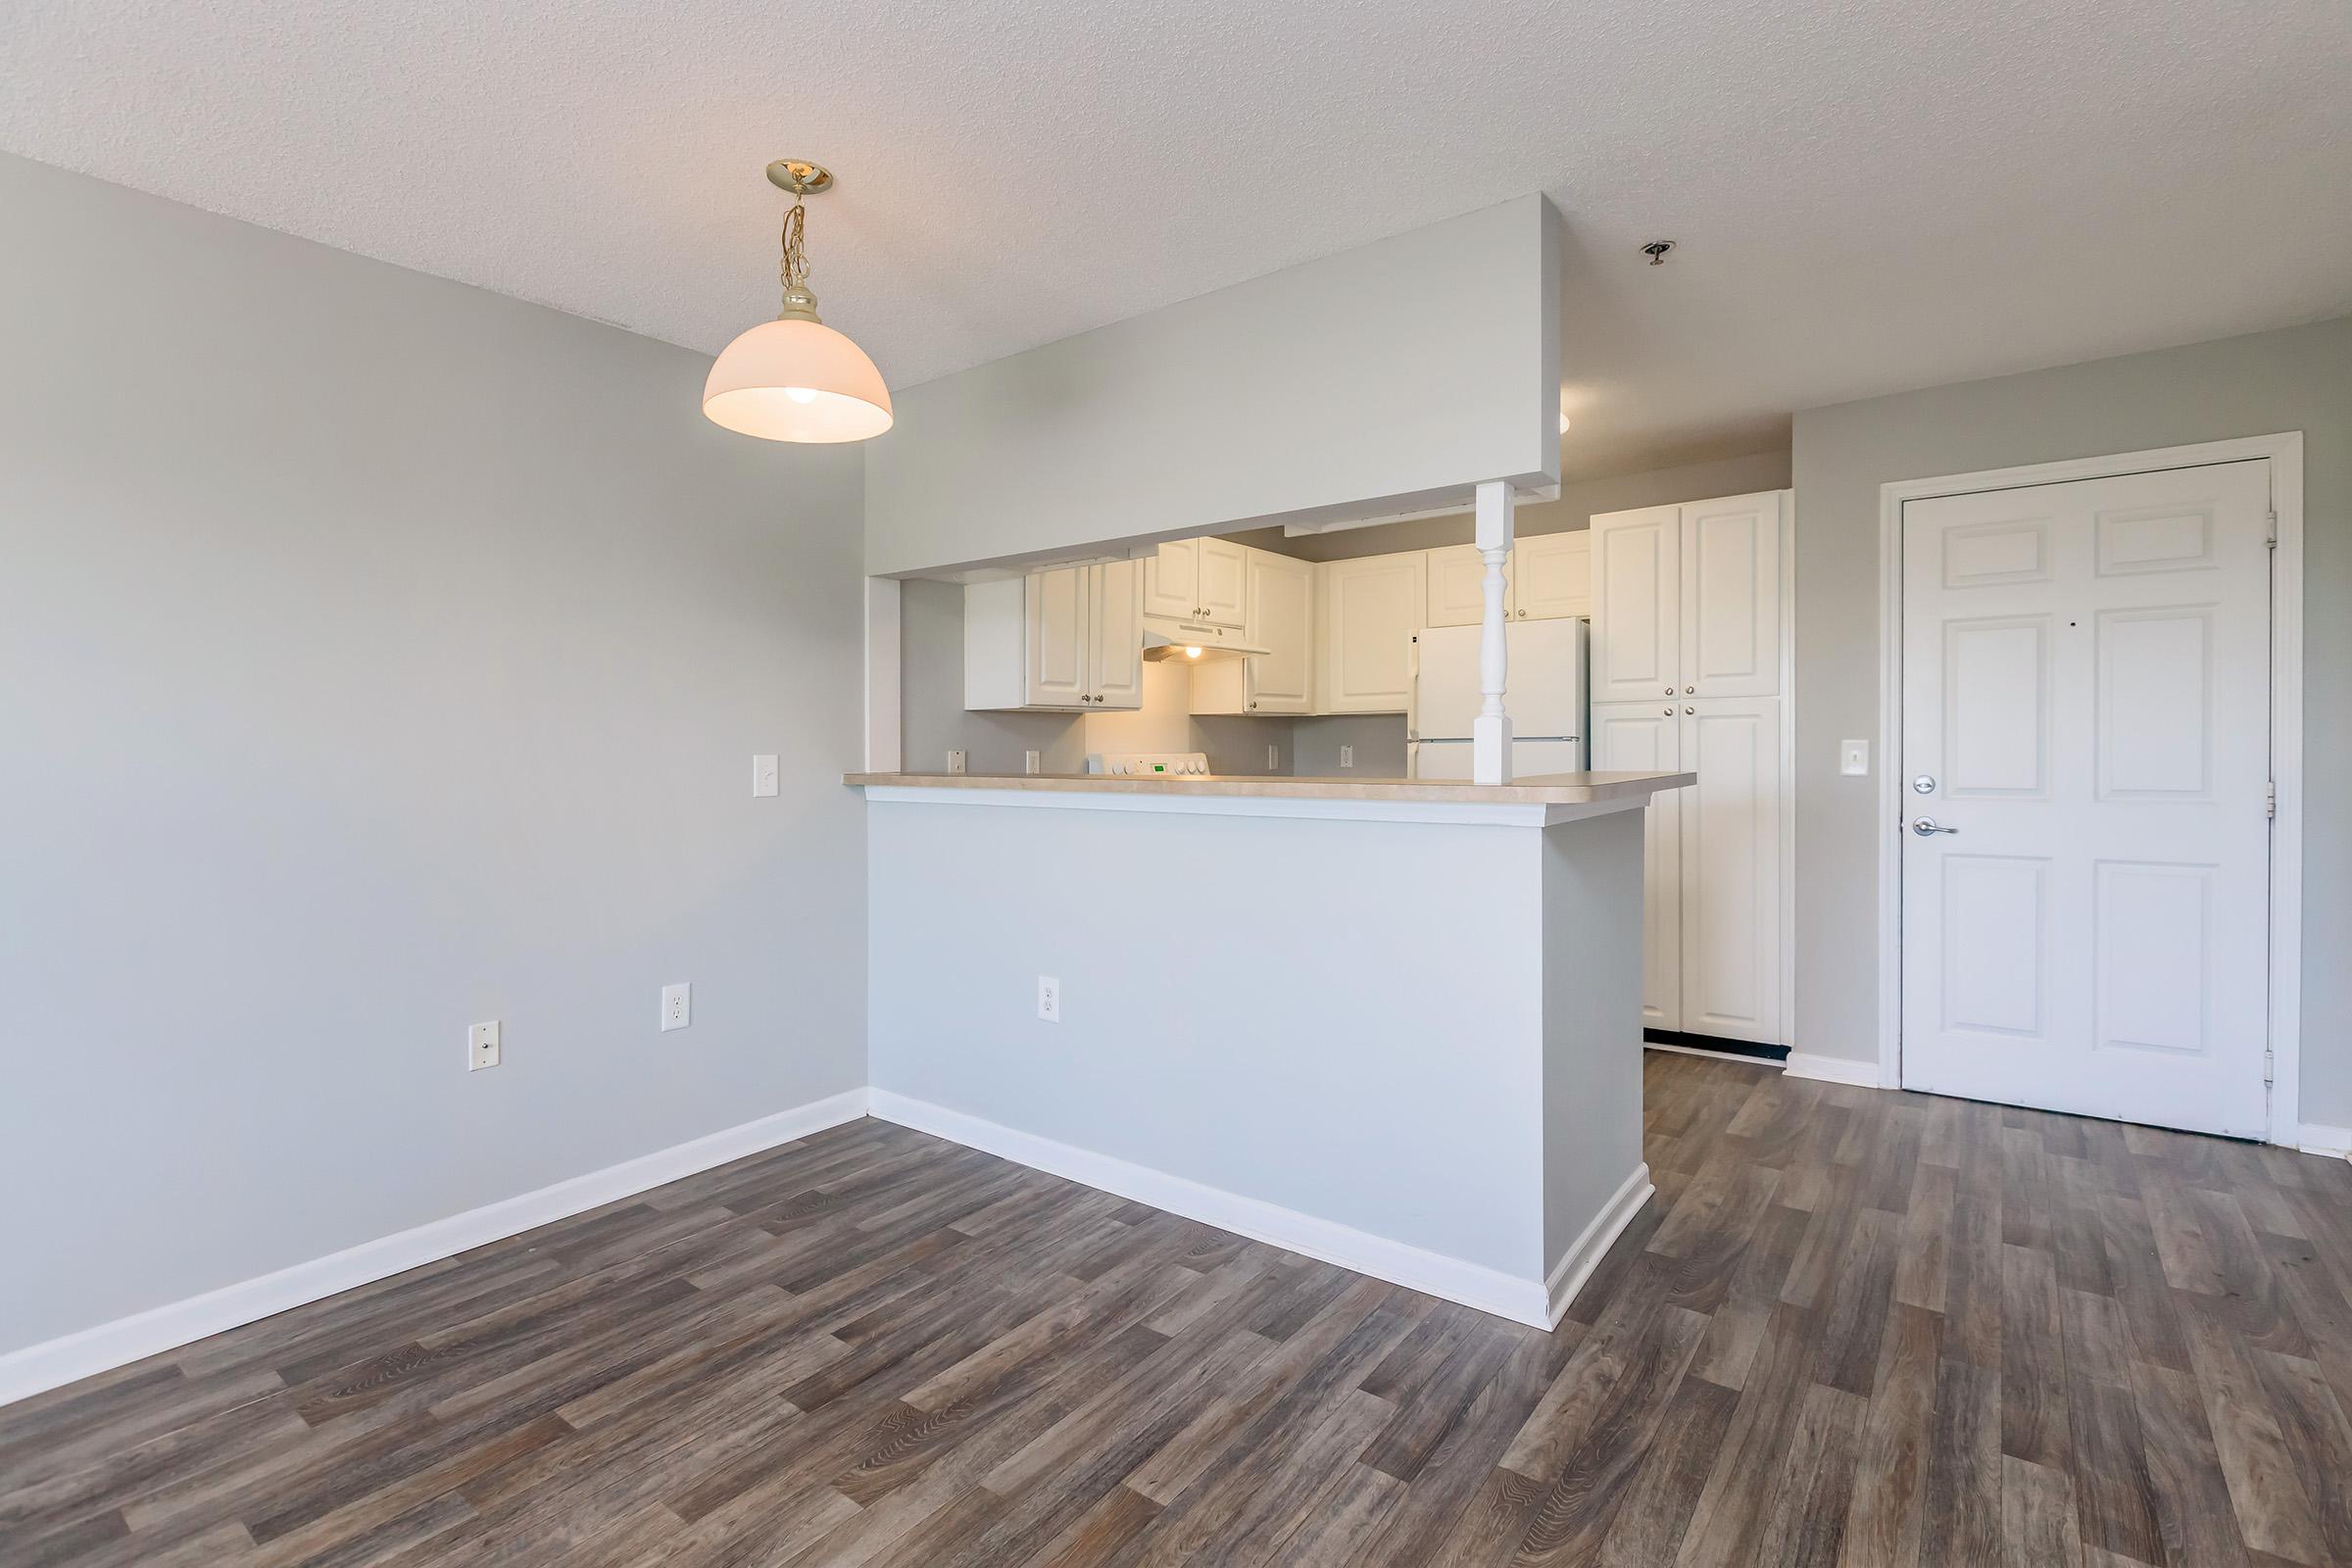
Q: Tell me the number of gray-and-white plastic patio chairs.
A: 0